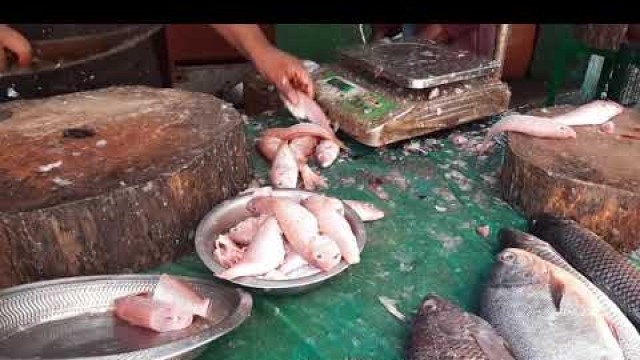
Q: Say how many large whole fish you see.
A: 4